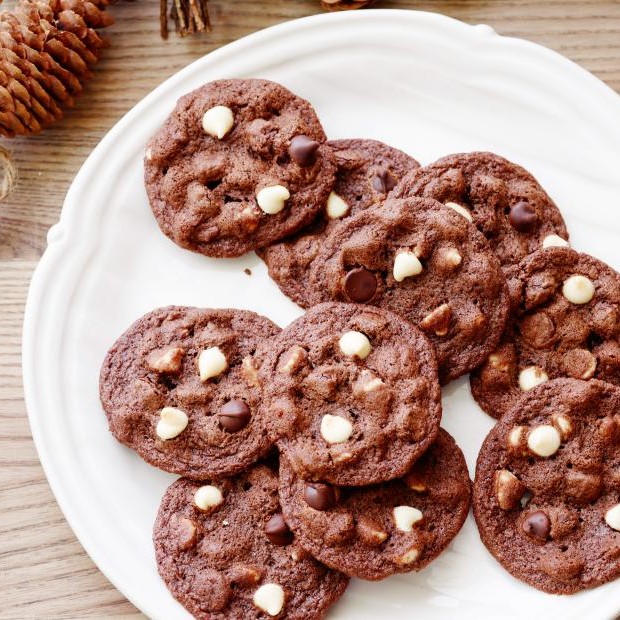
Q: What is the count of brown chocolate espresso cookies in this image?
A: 10